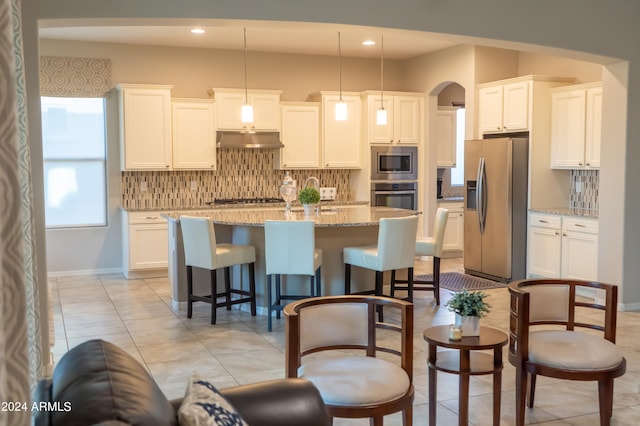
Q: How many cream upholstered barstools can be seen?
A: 4